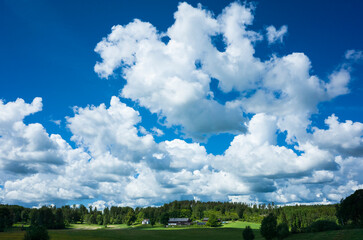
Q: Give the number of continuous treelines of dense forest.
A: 1